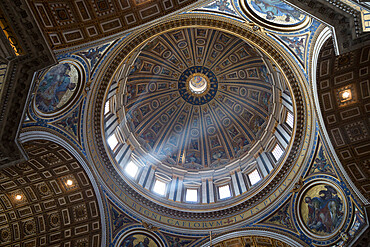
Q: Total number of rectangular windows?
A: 9